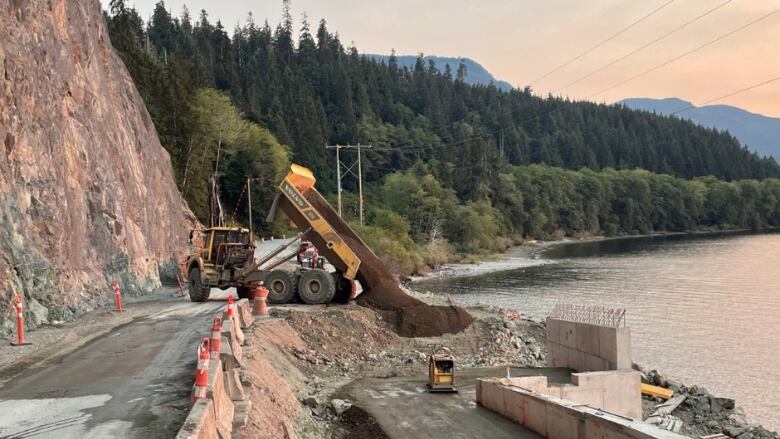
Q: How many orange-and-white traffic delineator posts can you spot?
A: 6